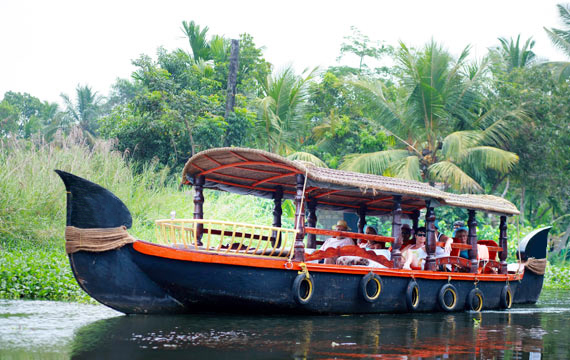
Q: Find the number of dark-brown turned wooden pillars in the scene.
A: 10